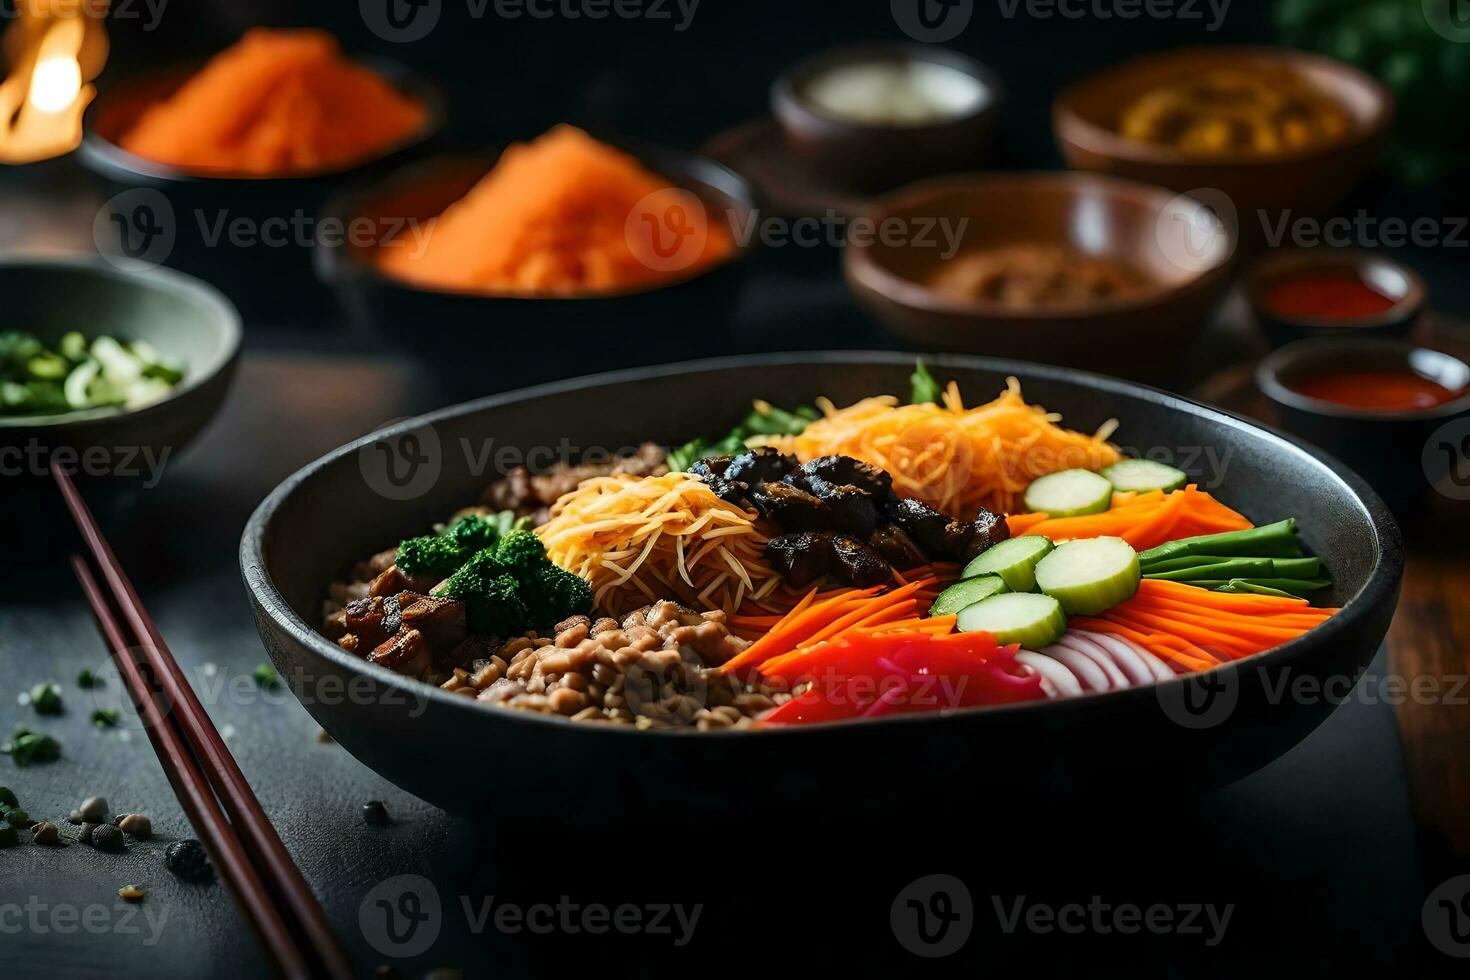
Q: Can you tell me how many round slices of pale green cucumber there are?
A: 6